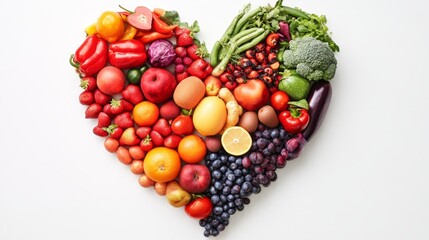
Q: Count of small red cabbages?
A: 1